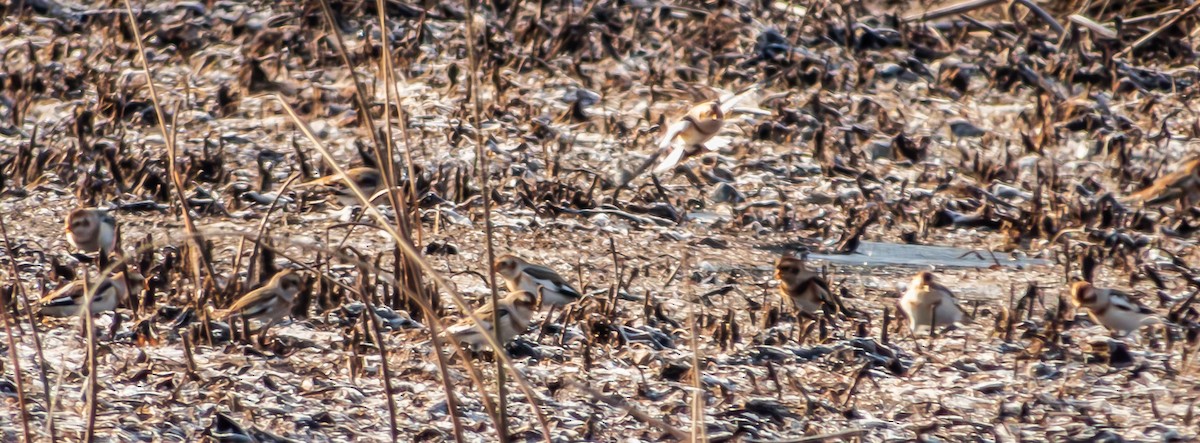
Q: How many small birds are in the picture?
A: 11